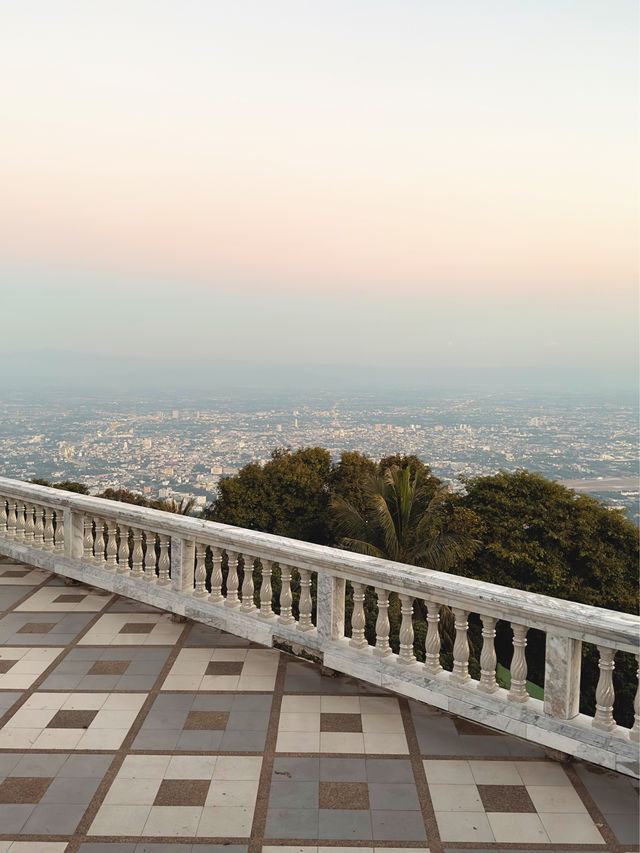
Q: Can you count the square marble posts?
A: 4